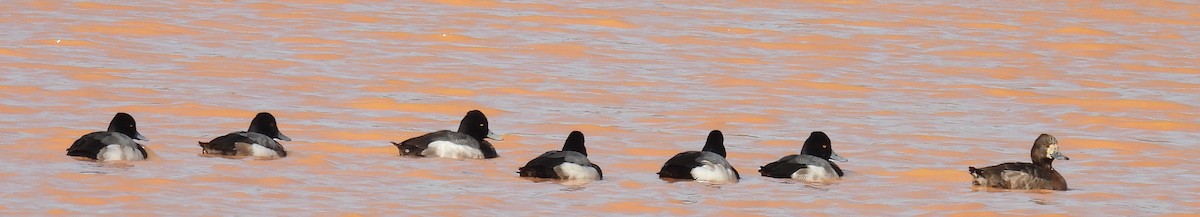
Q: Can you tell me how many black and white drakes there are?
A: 6